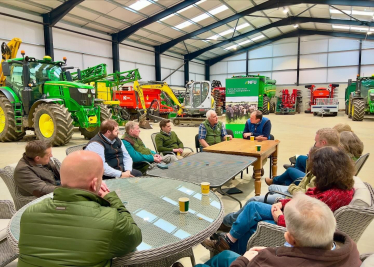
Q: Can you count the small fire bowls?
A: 0